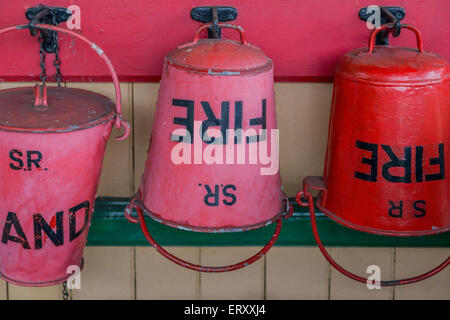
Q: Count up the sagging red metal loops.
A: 2